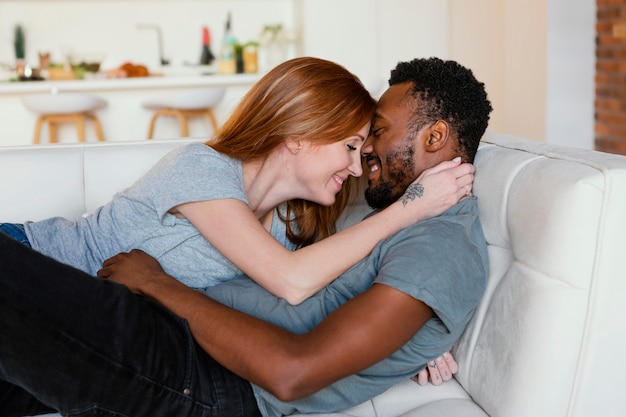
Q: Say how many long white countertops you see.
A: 1